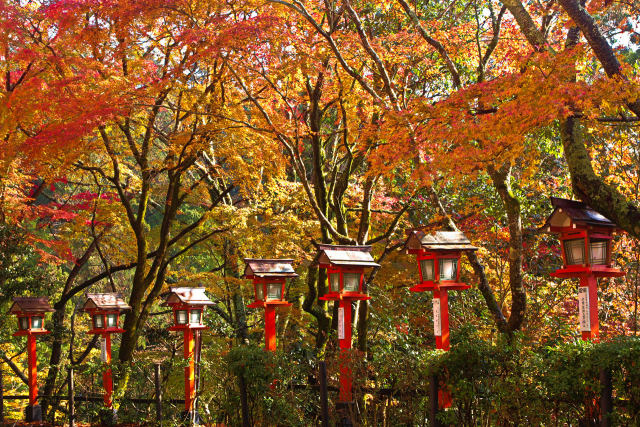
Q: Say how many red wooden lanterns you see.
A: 7